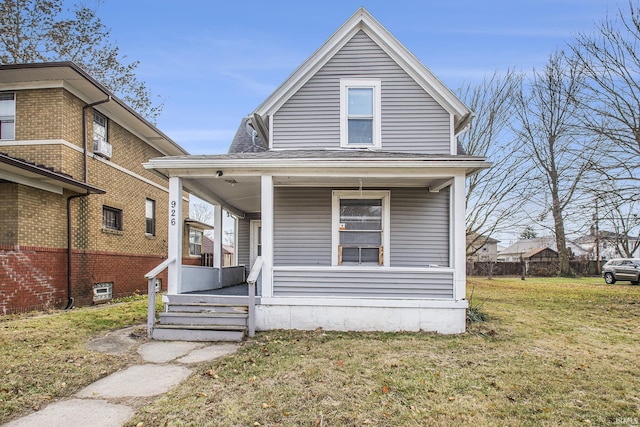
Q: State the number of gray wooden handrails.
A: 2